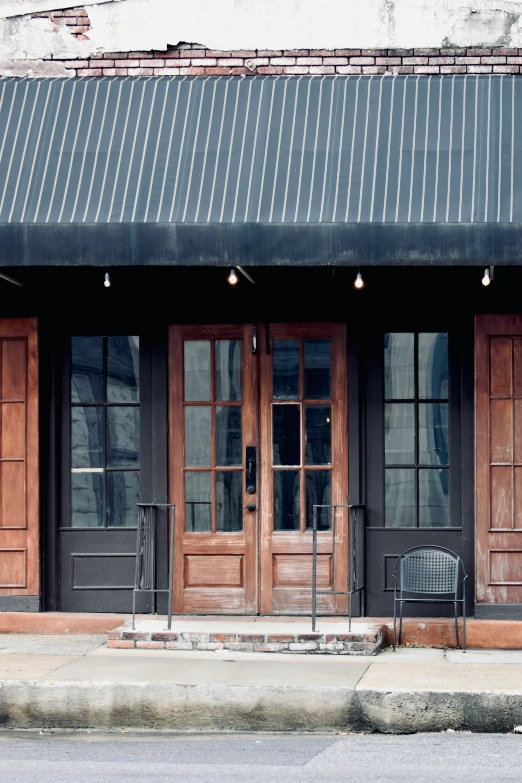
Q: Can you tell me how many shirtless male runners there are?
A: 0